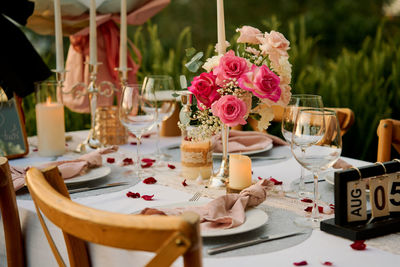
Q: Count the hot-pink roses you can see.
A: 4